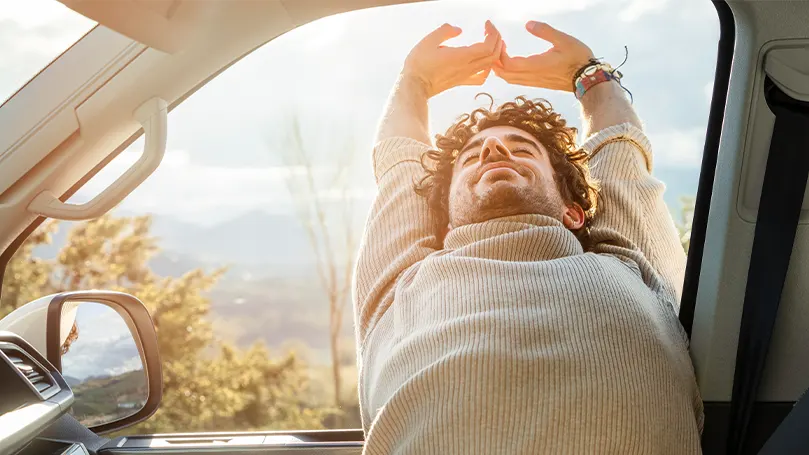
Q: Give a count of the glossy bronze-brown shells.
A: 0